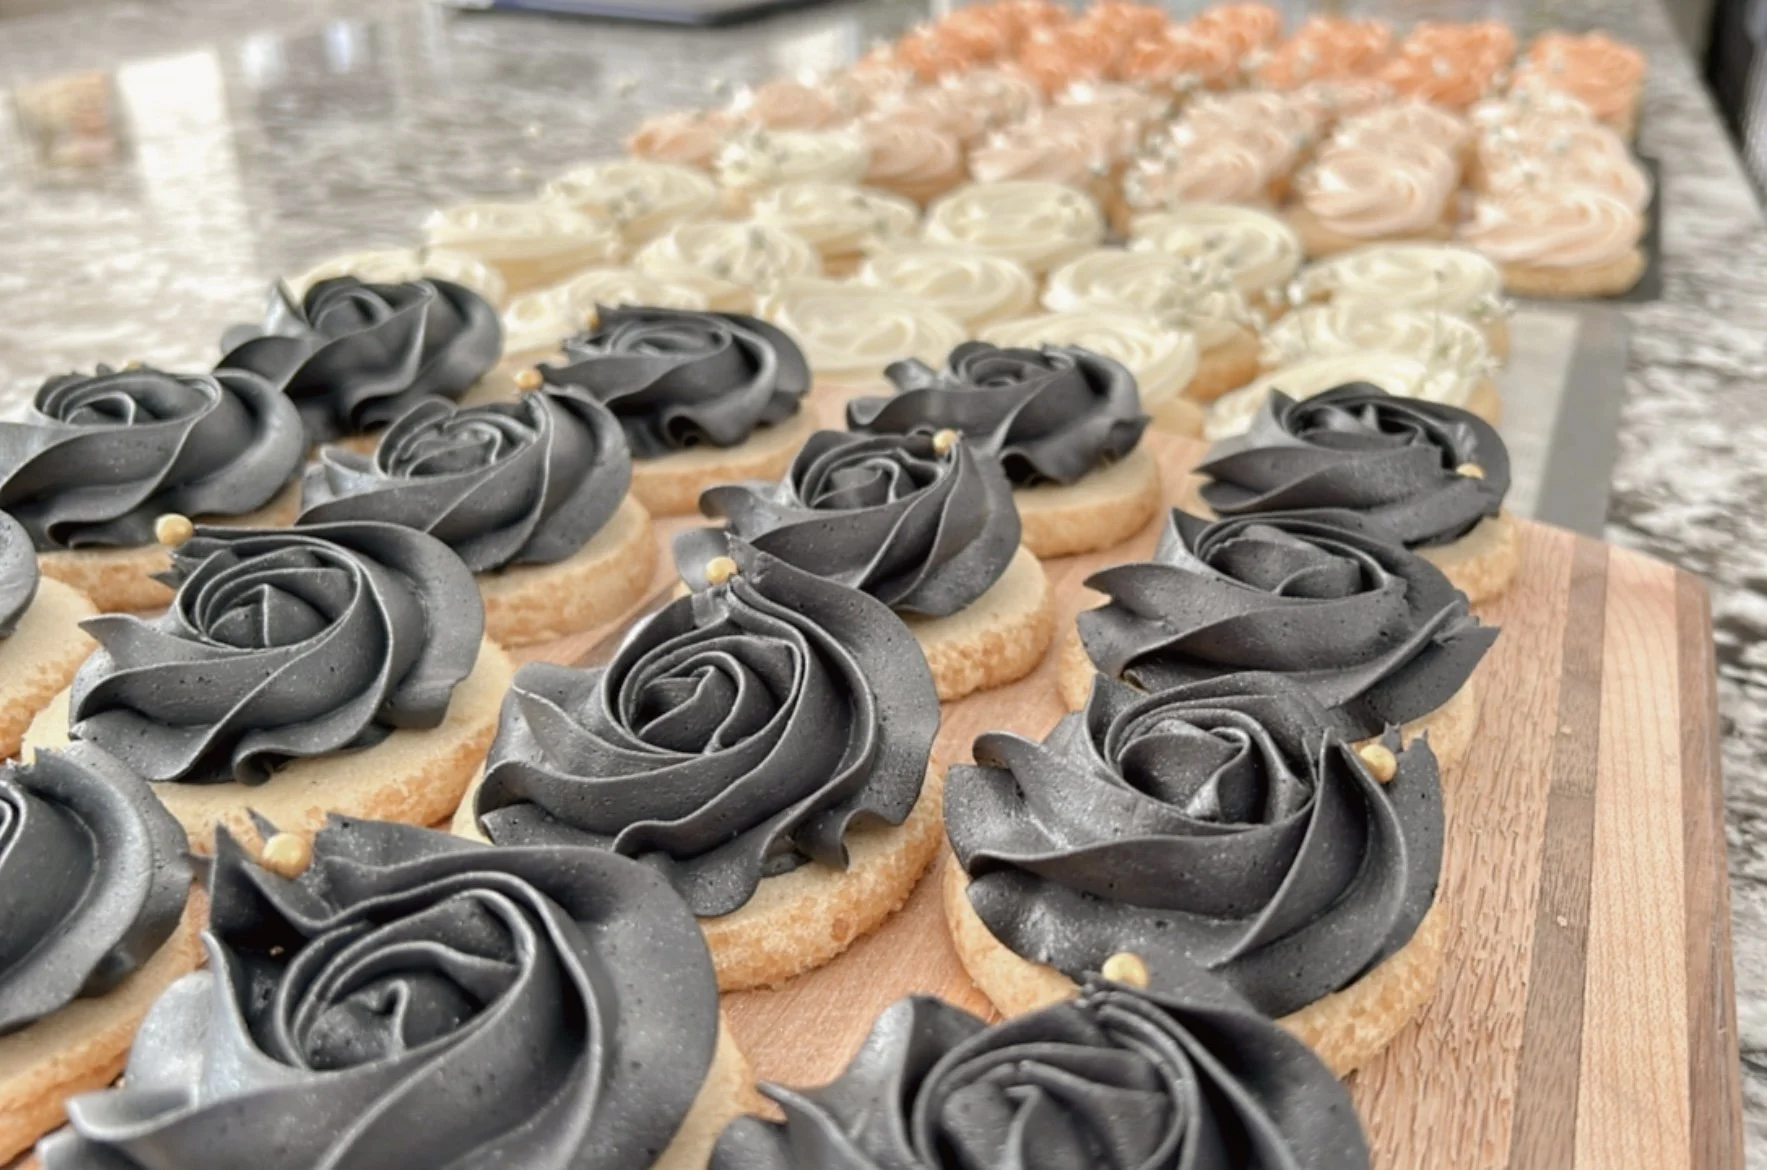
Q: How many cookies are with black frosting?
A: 15